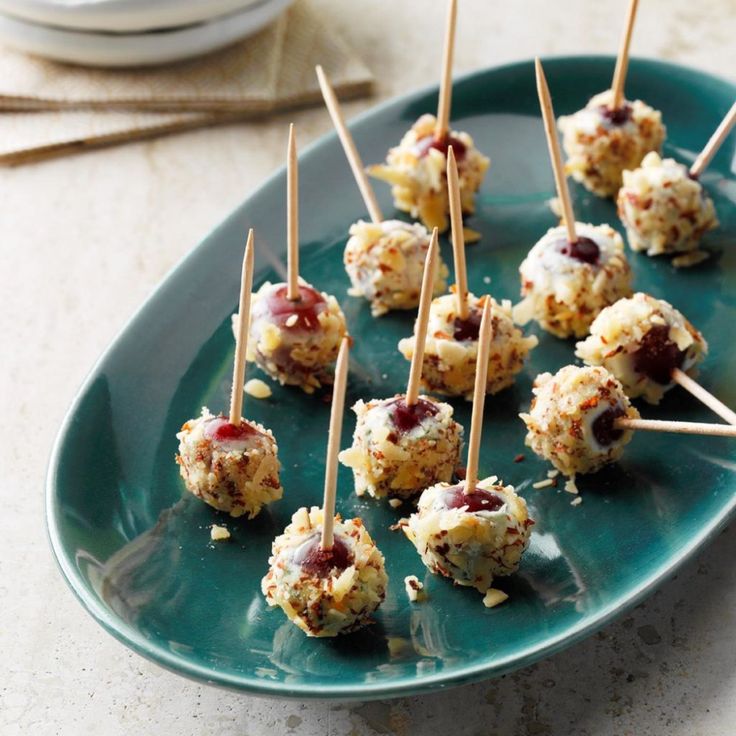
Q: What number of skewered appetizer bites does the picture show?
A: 13